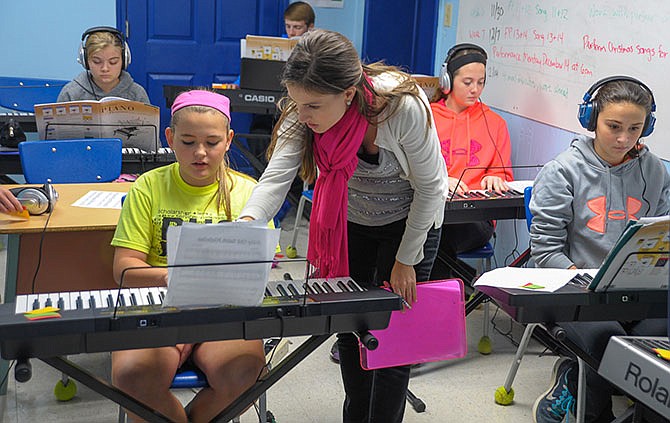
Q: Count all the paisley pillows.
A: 0